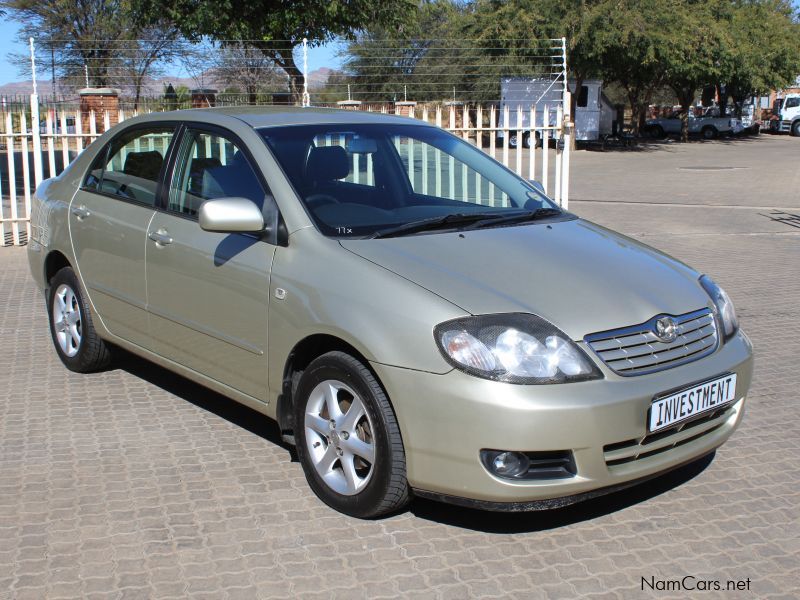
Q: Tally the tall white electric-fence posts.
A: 3